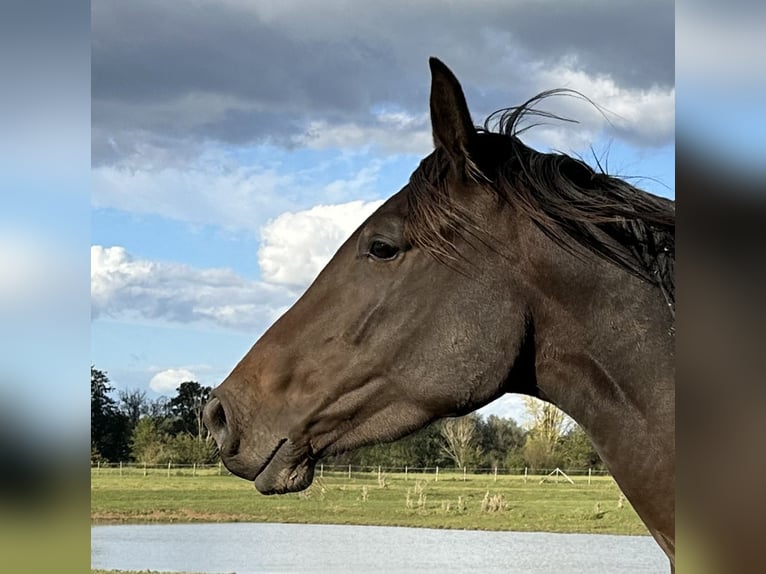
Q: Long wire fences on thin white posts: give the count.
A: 1